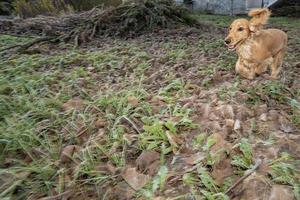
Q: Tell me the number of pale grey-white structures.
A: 1